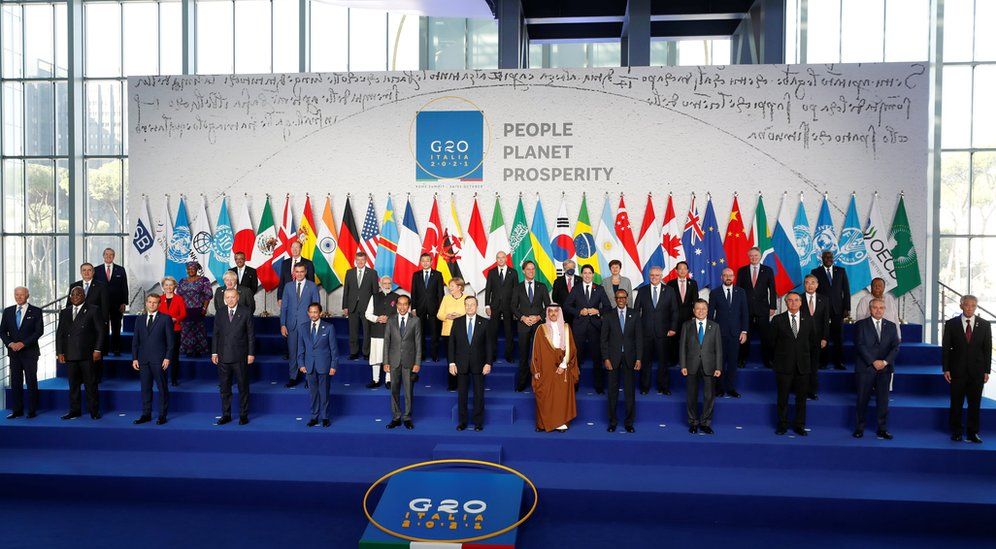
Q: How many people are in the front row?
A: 13